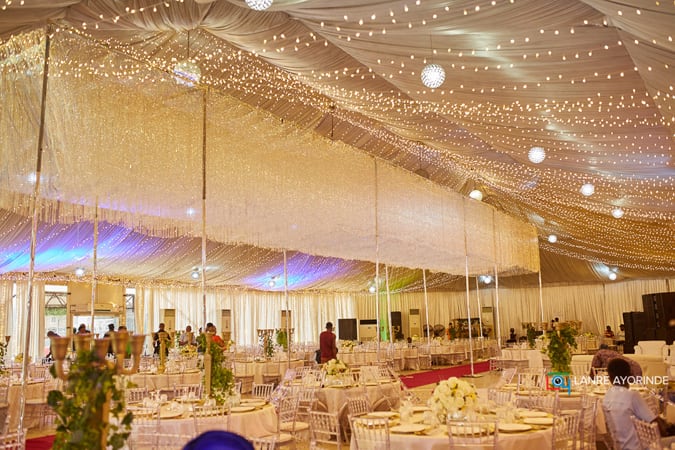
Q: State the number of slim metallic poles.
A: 11